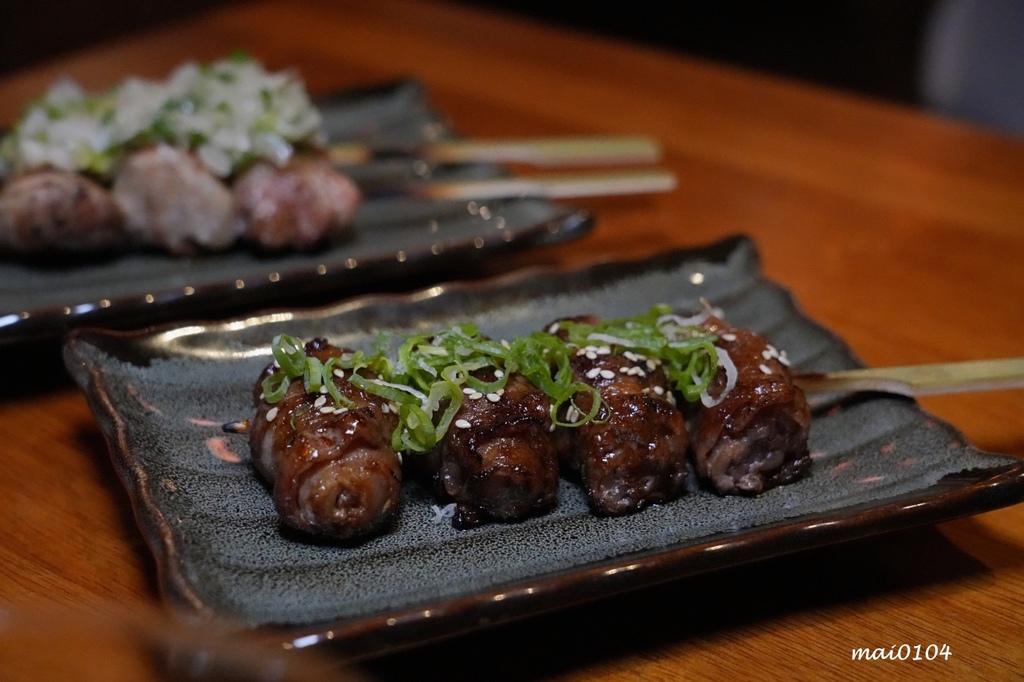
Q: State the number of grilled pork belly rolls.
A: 4